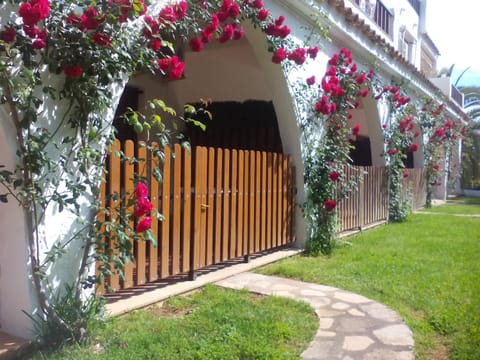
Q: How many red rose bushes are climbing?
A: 4